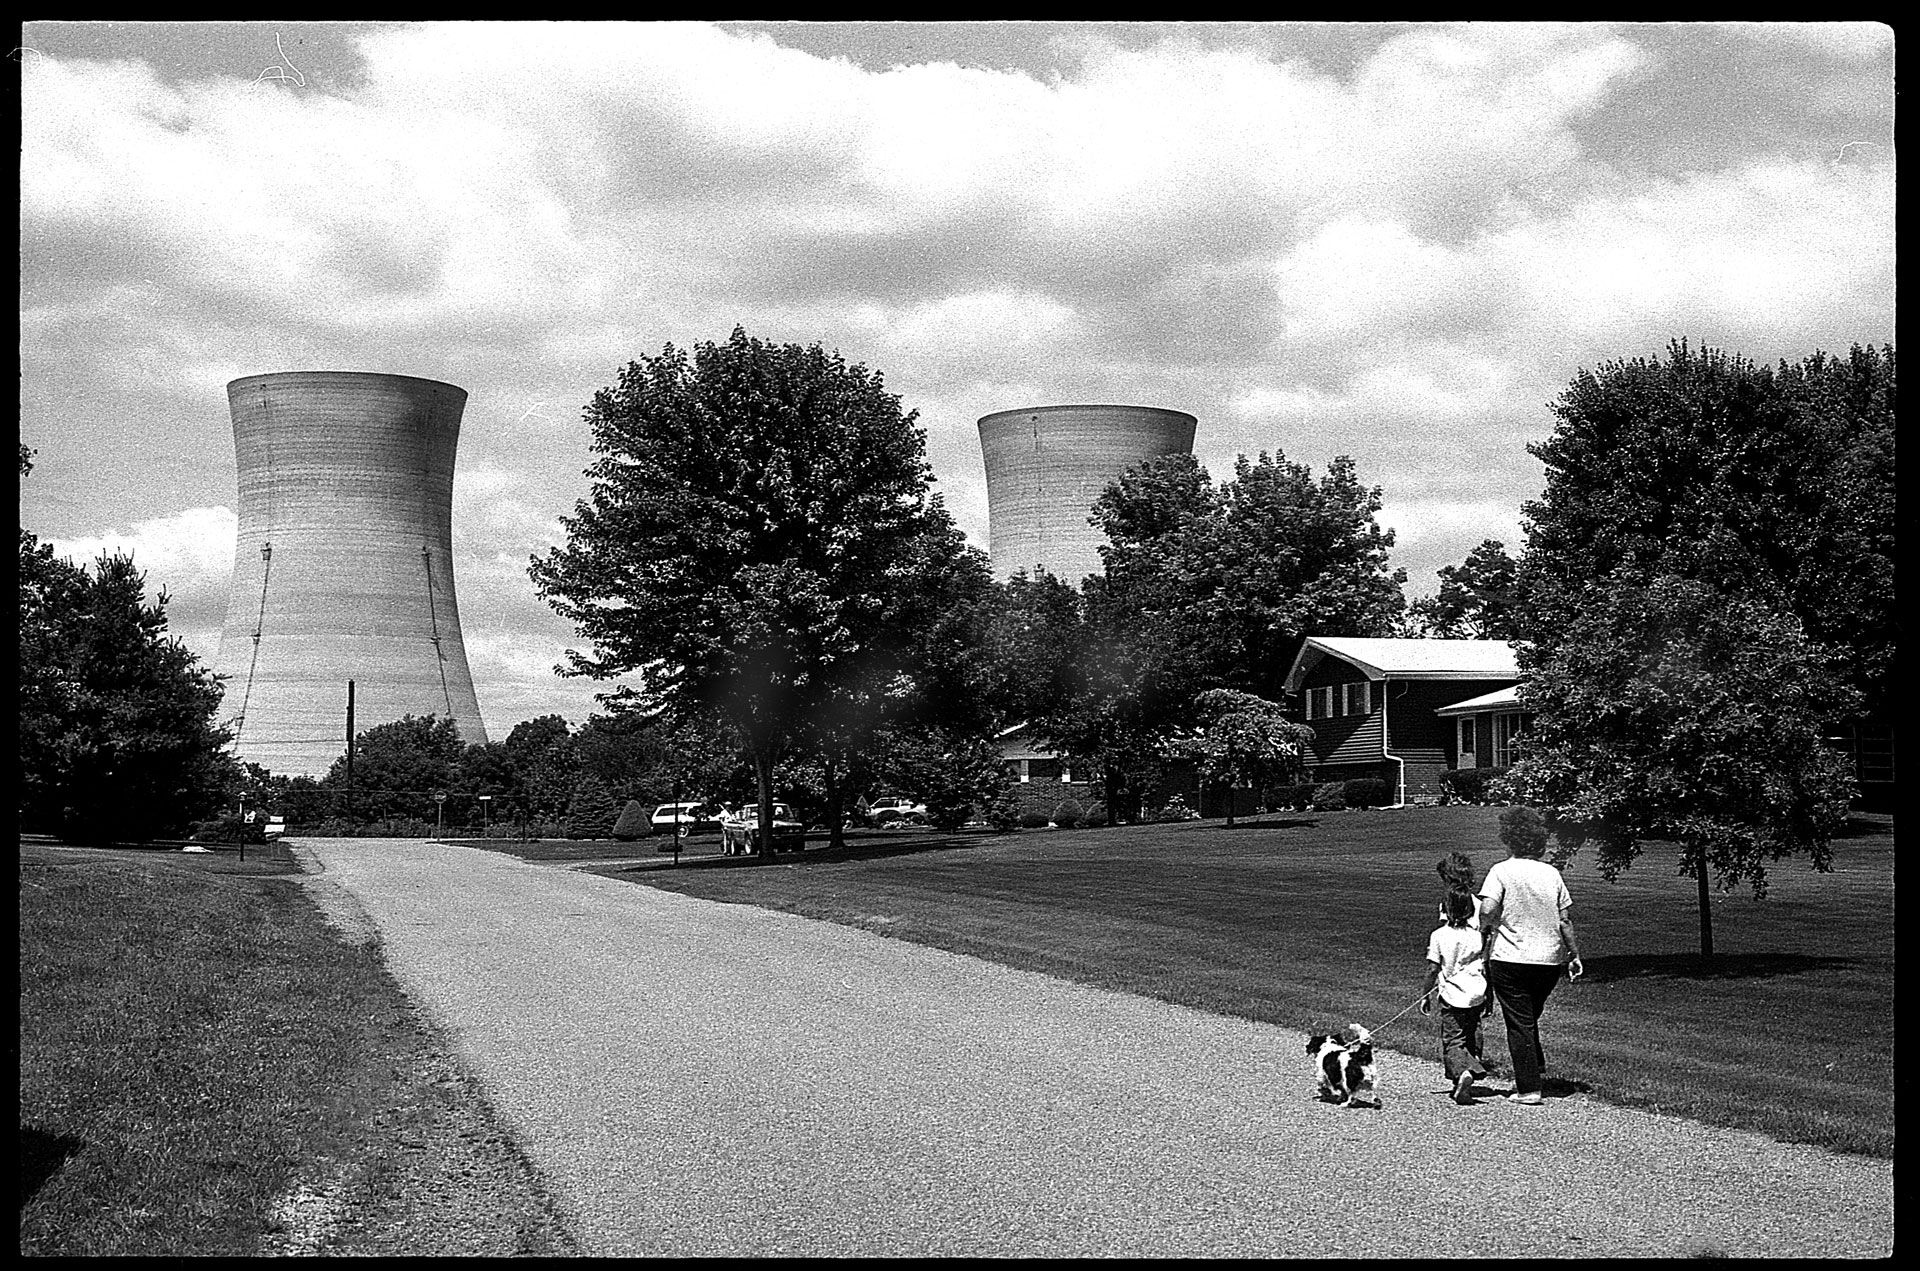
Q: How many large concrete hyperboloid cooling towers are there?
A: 2